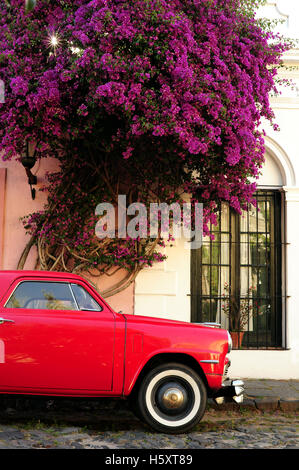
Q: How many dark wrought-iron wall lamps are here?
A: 1